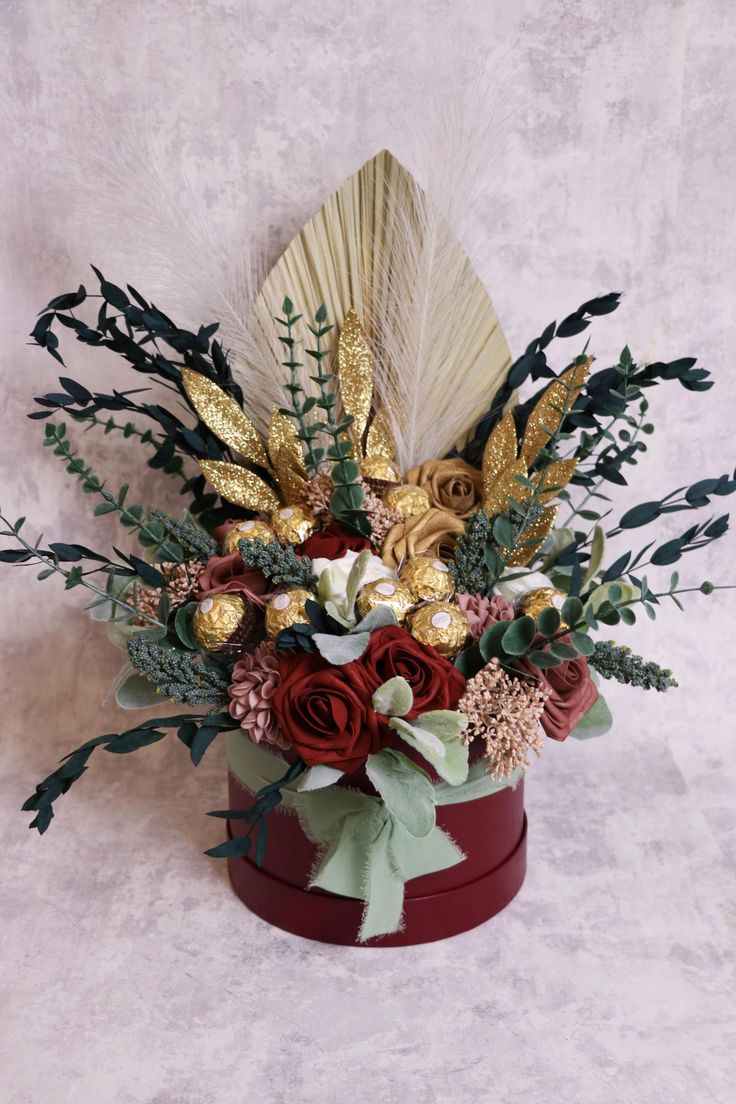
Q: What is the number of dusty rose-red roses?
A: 2